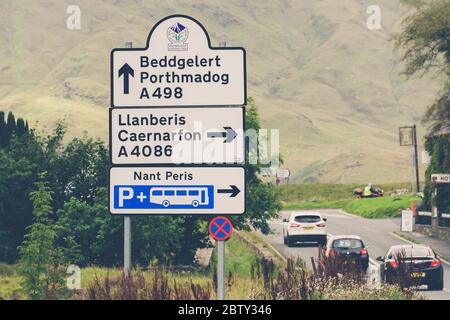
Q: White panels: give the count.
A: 3